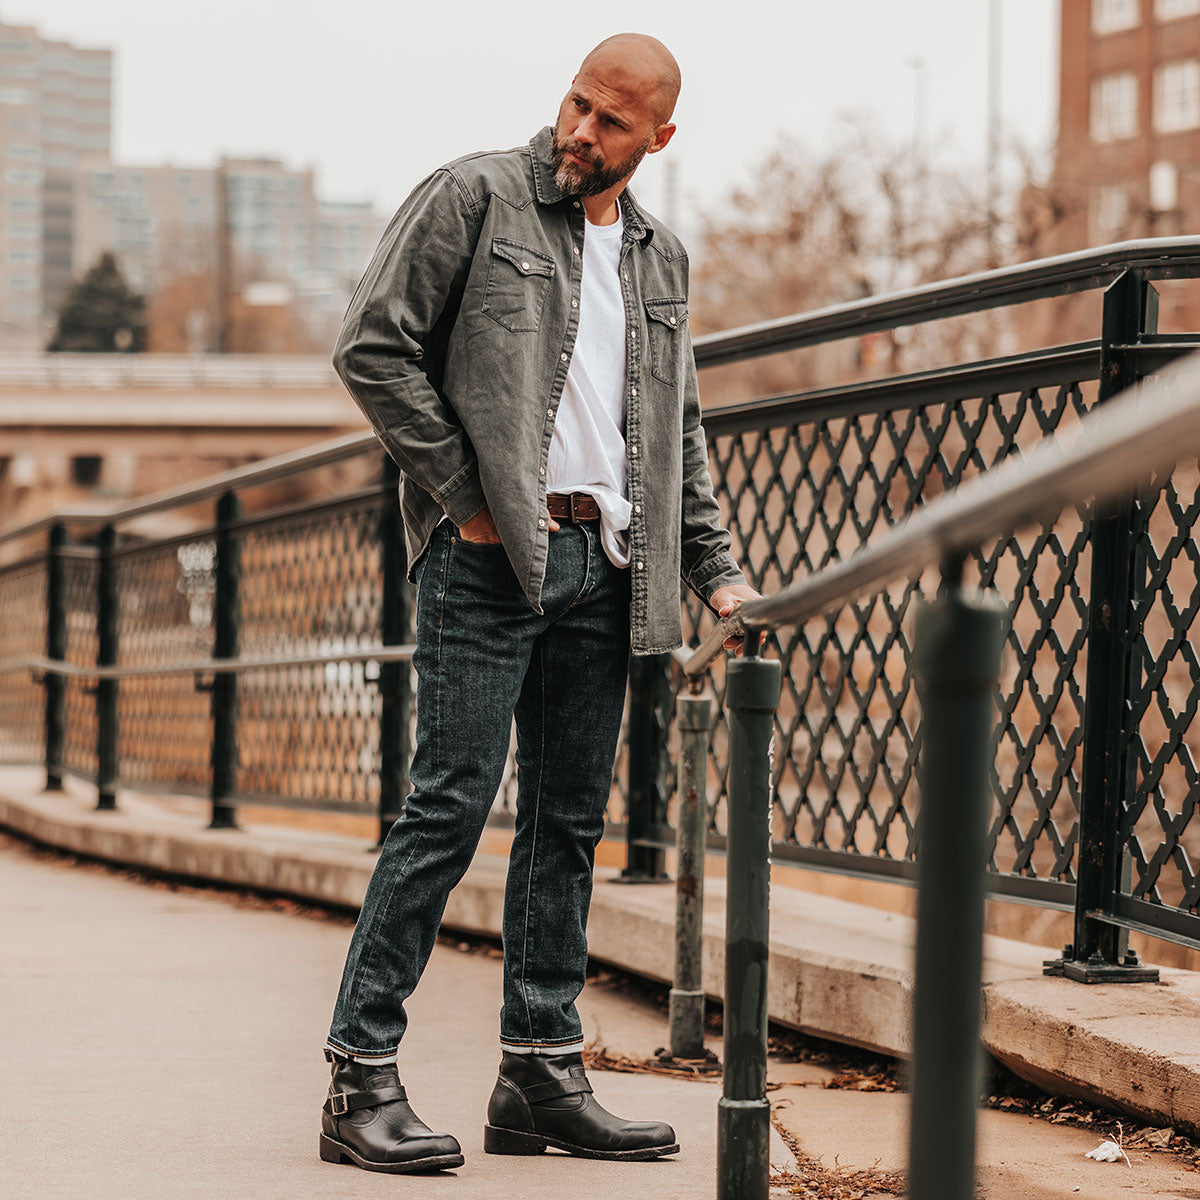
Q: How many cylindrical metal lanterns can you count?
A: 0